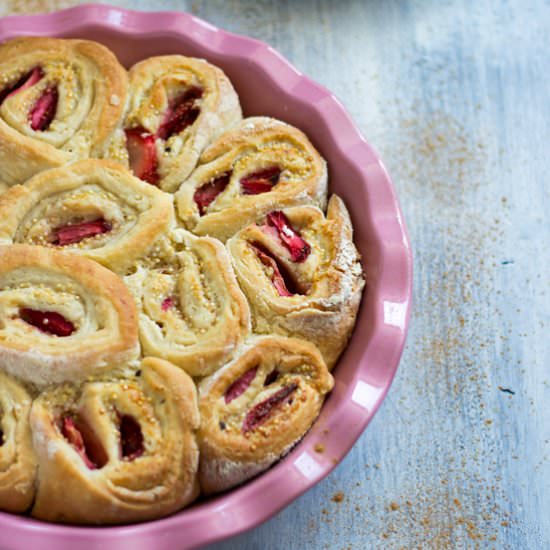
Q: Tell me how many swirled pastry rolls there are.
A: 10